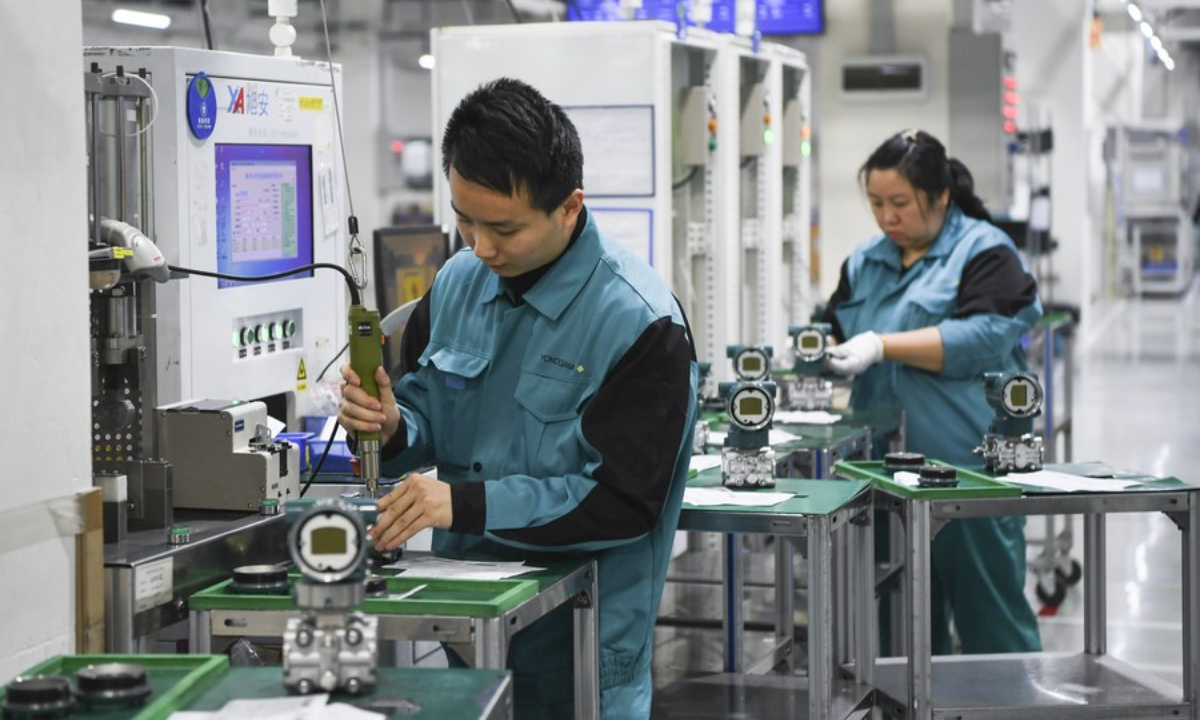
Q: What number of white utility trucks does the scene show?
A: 0